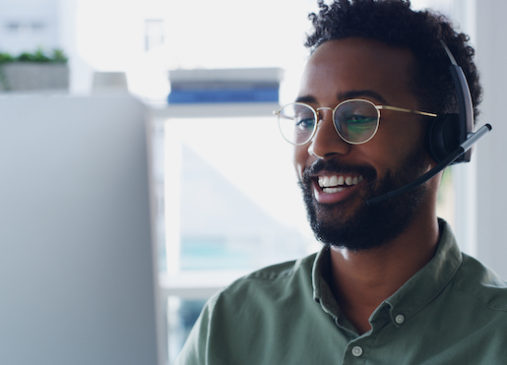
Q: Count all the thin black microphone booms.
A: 1